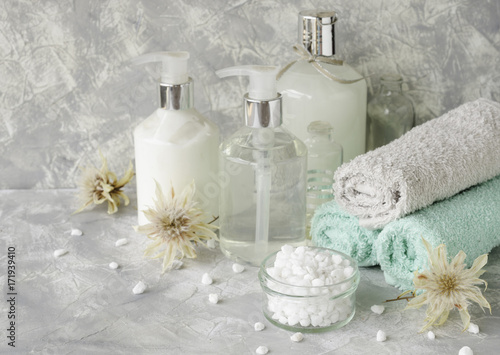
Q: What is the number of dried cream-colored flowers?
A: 3